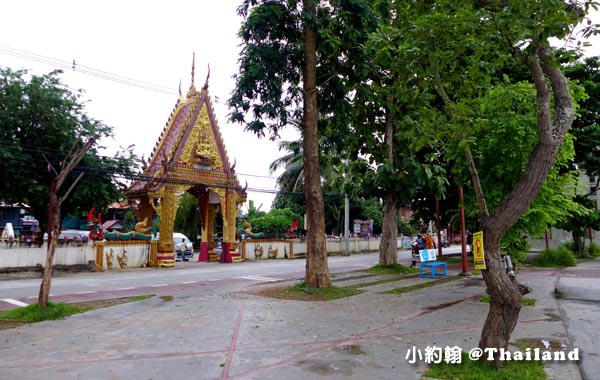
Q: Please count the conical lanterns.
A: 0